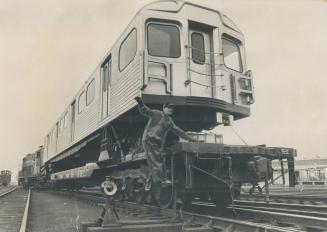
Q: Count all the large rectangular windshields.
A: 2